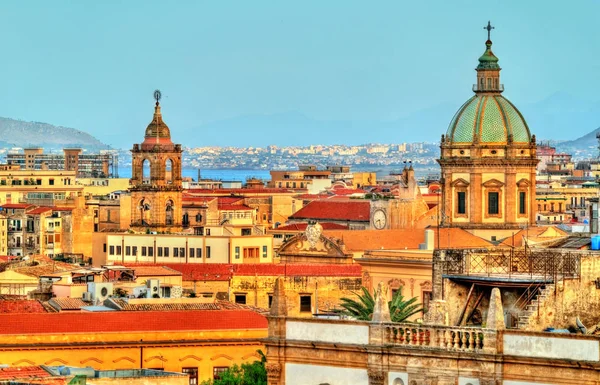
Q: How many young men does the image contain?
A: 0